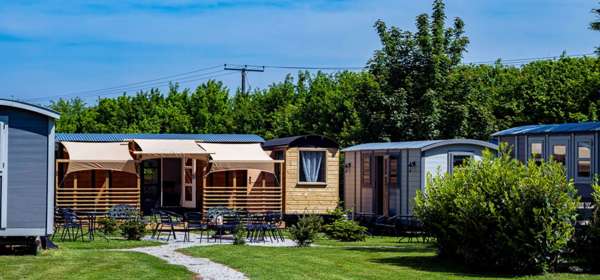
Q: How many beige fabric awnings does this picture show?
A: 3